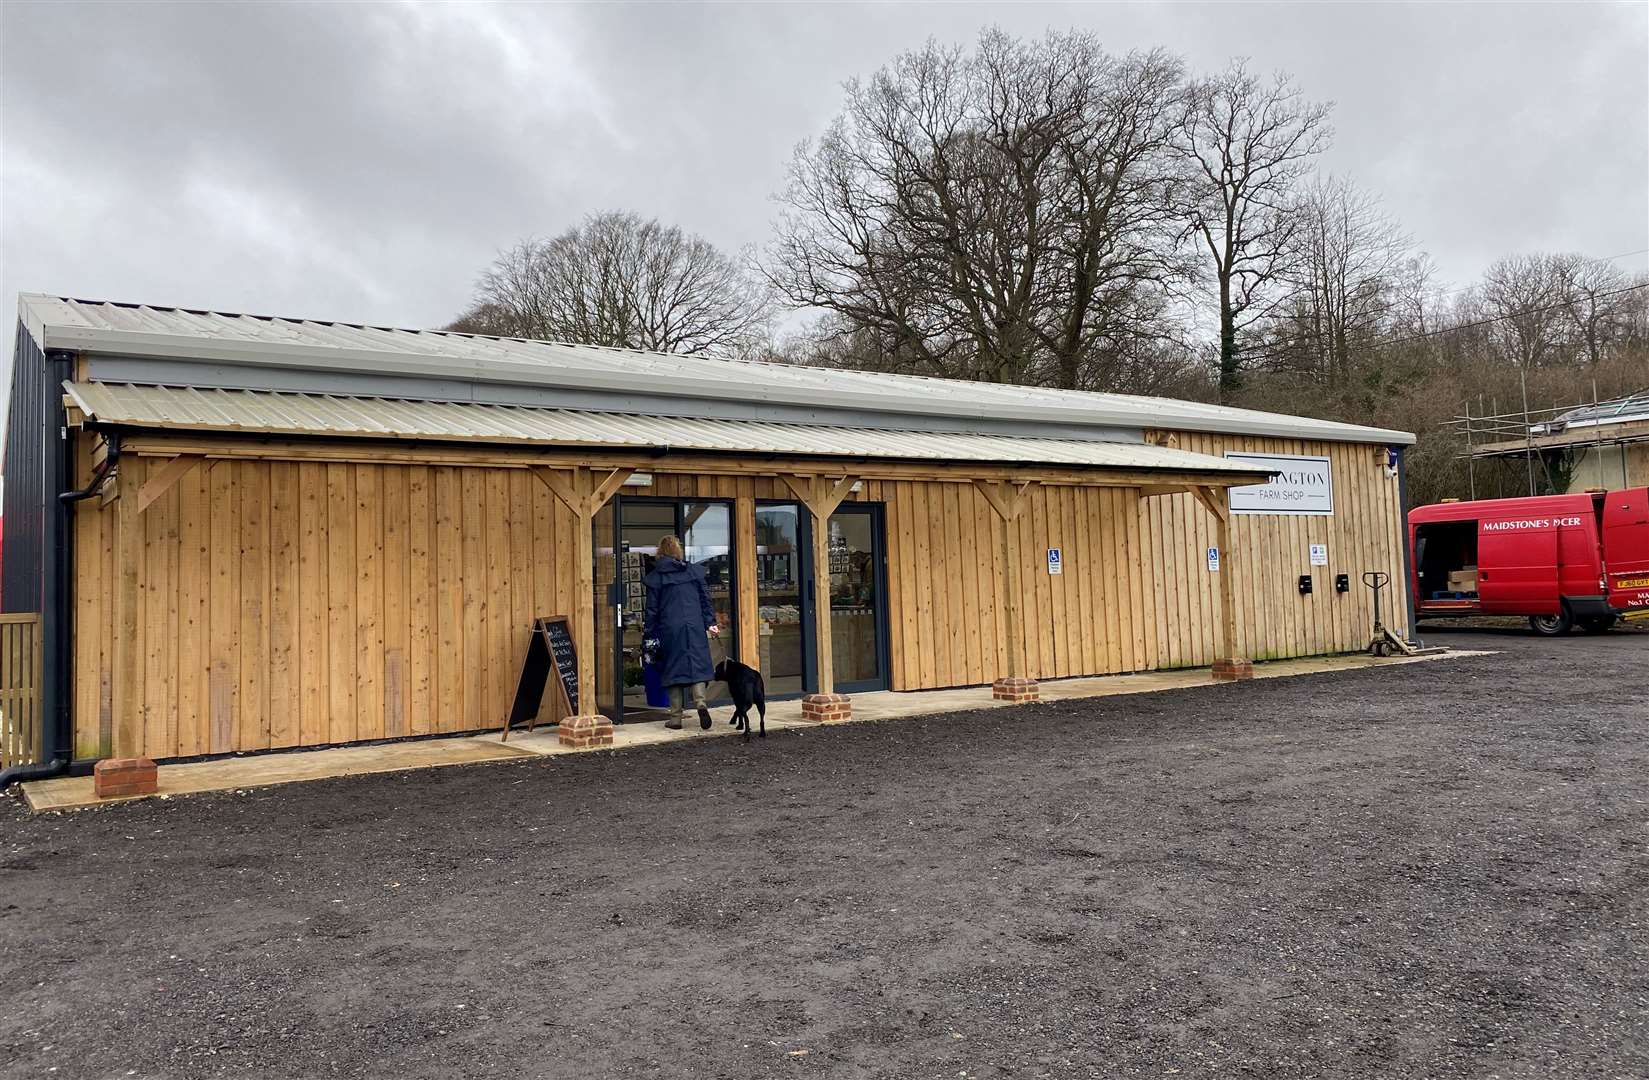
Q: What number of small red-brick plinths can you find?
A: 5